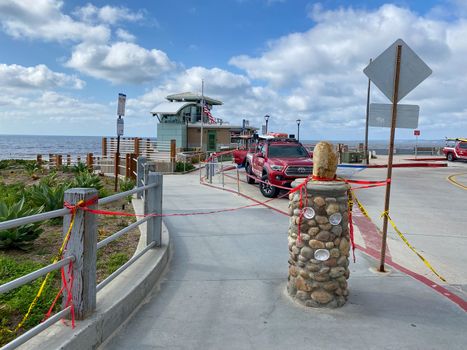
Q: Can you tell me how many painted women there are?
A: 0